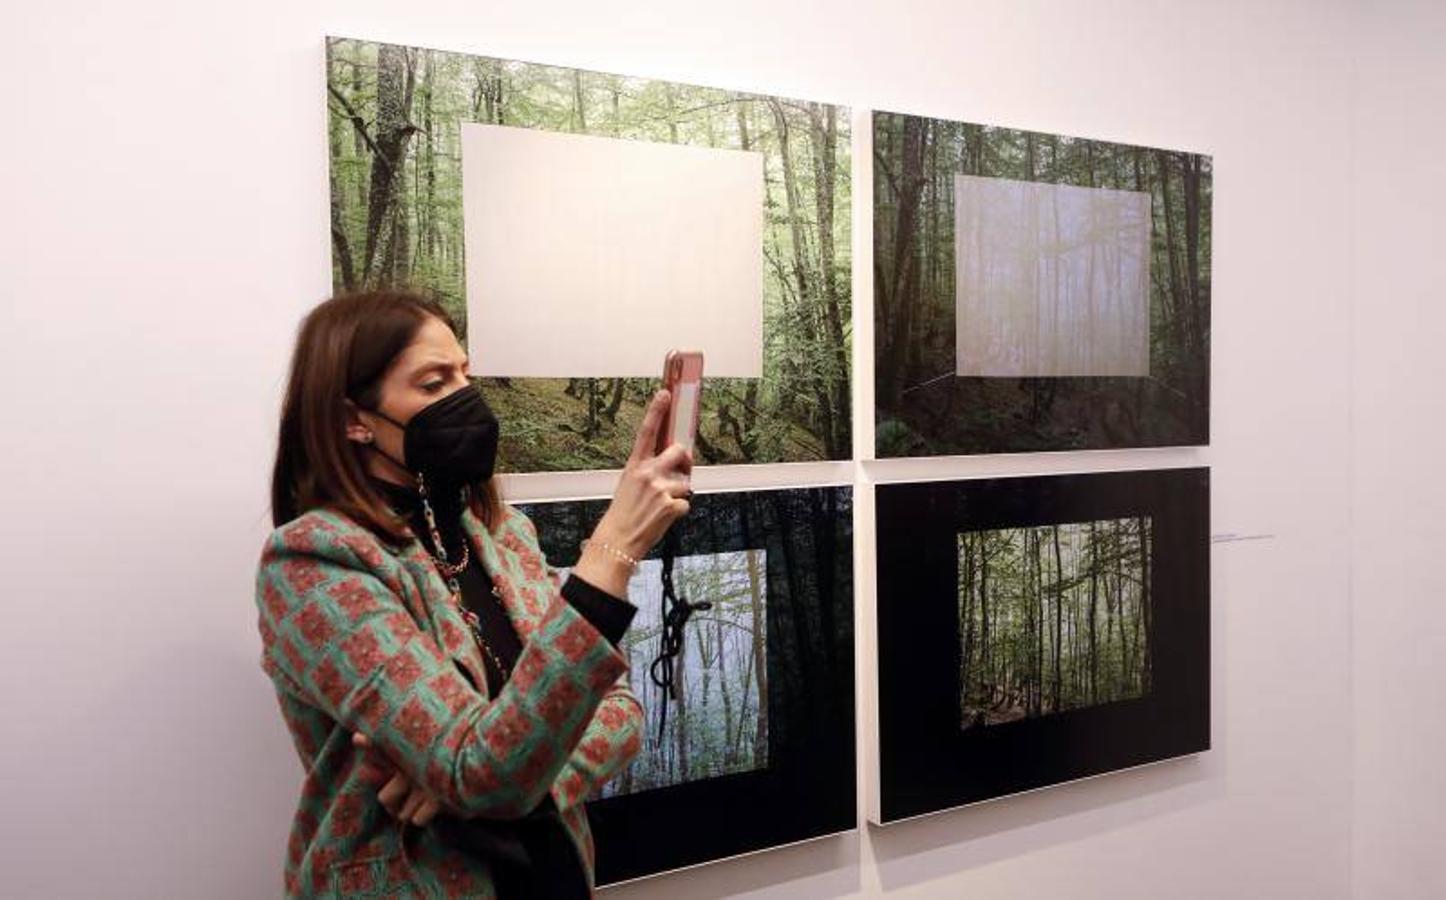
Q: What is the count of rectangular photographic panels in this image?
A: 4